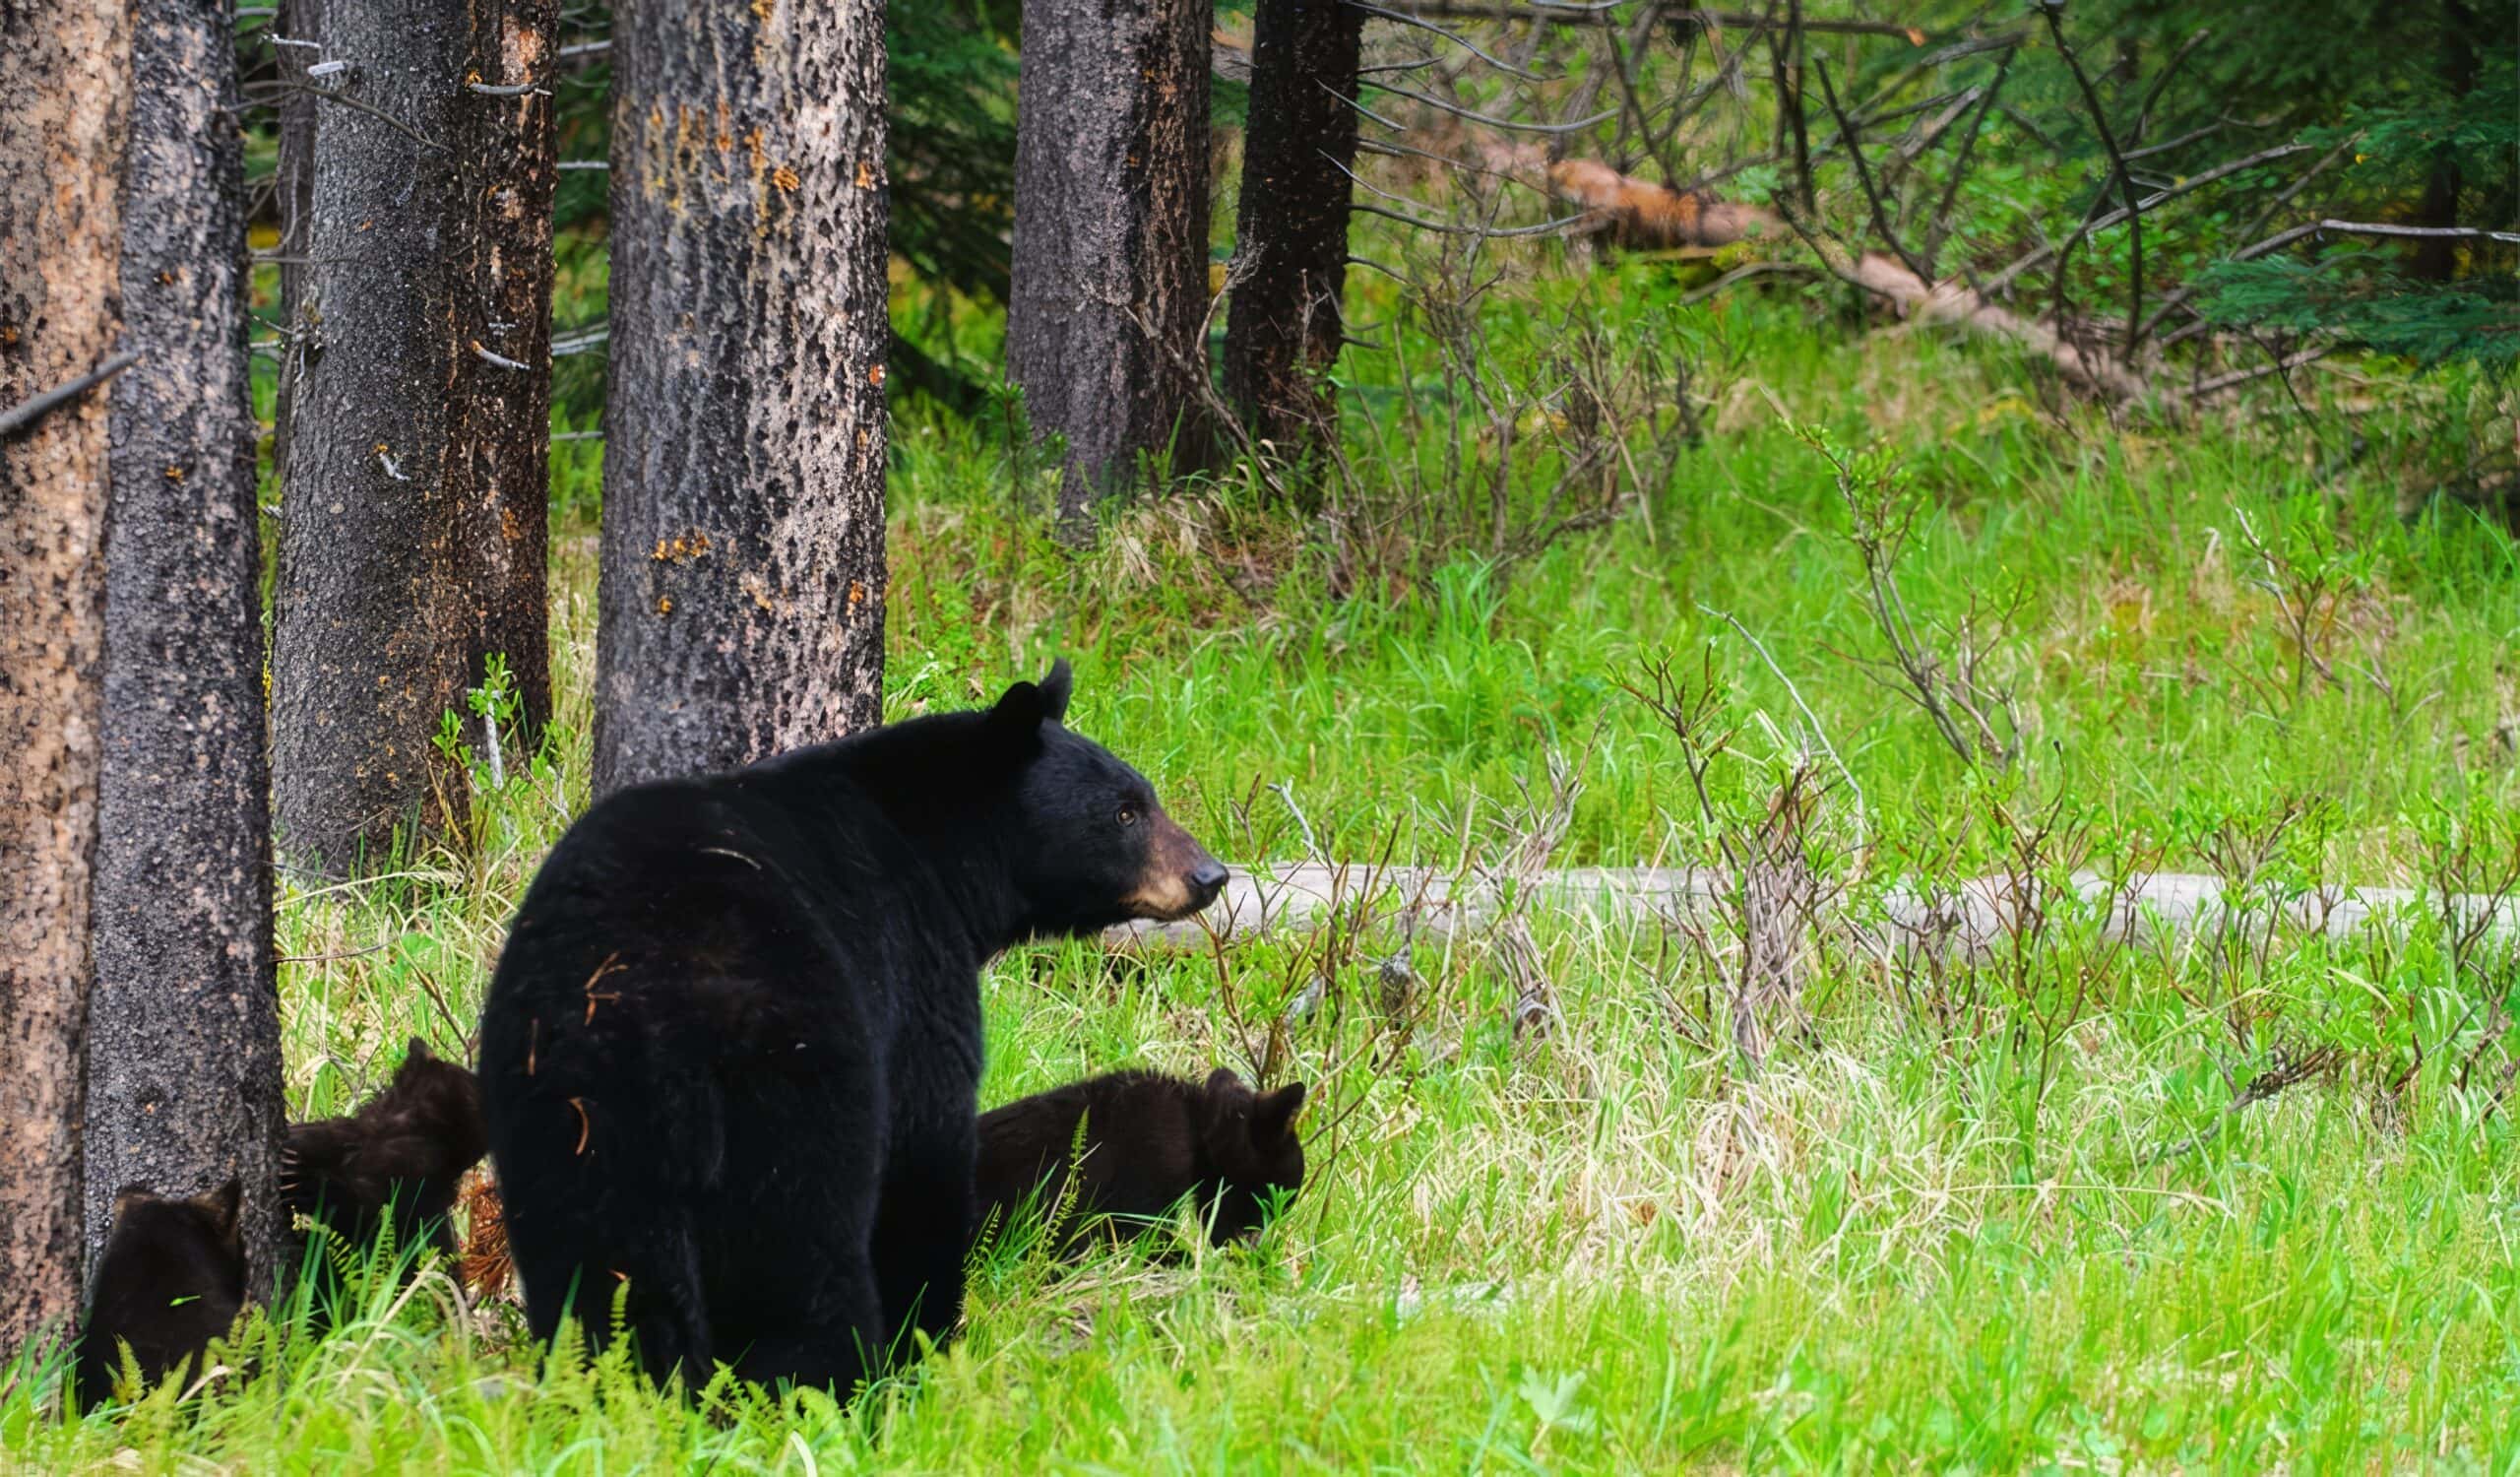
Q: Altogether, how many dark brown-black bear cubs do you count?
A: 3